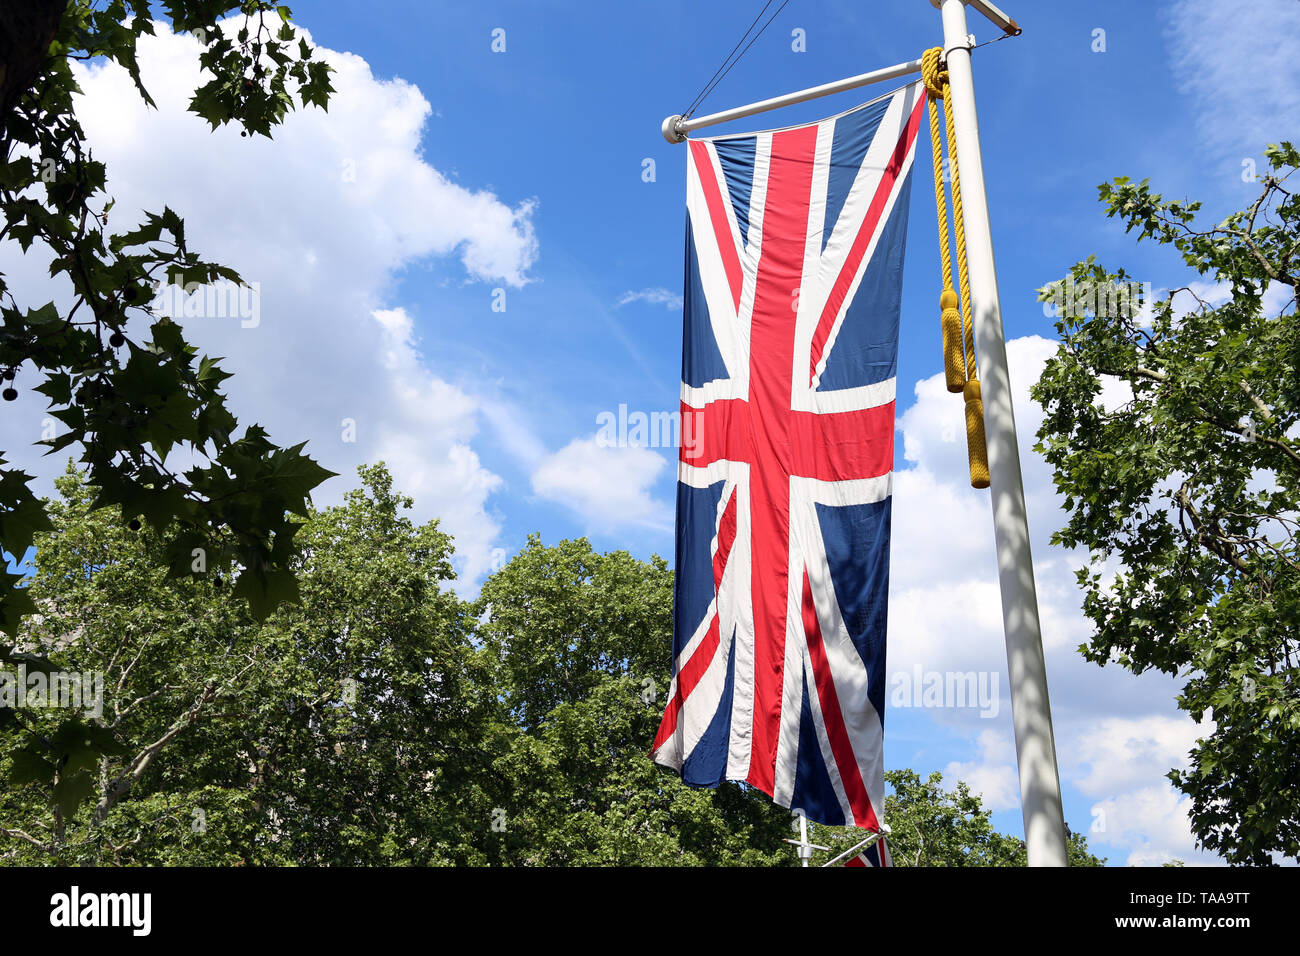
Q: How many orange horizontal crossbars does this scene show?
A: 0